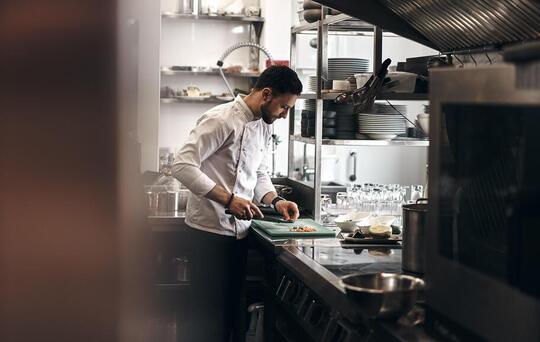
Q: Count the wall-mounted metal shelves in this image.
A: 3